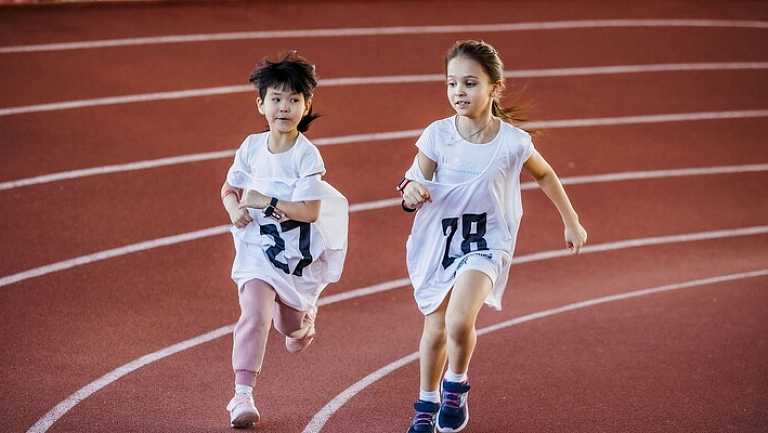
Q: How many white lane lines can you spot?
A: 6